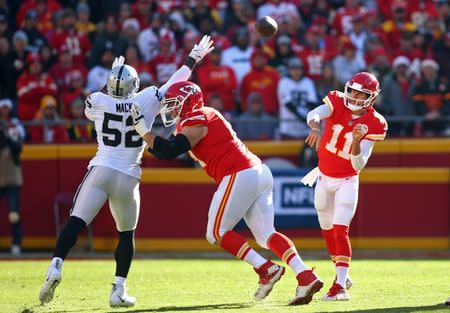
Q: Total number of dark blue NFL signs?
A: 1